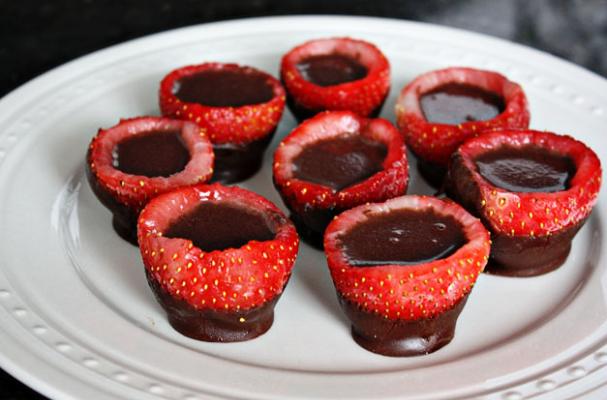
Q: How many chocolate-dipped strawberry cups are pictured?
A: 8